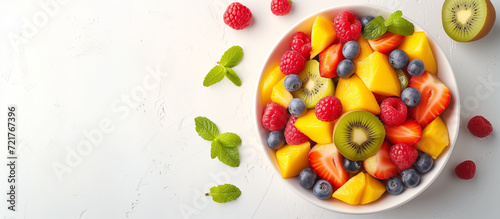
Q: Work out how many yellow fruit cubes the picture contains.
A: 12